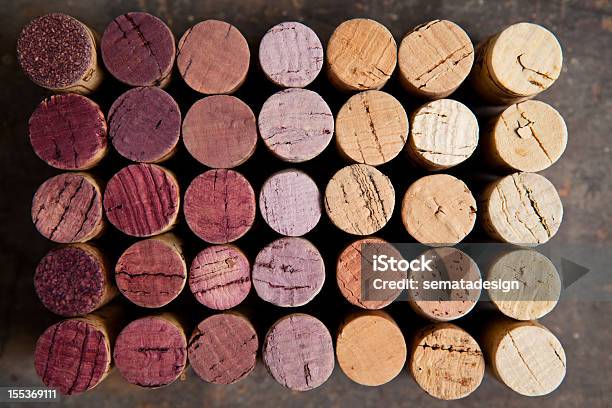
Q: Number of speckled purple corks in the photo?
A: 2